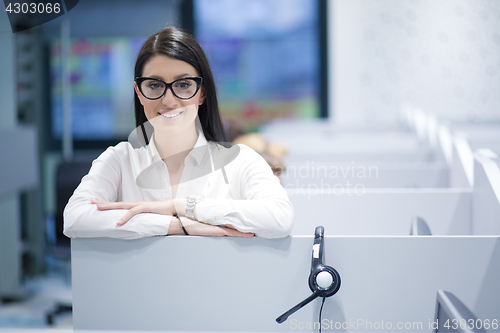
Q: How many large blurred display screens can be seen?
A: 2